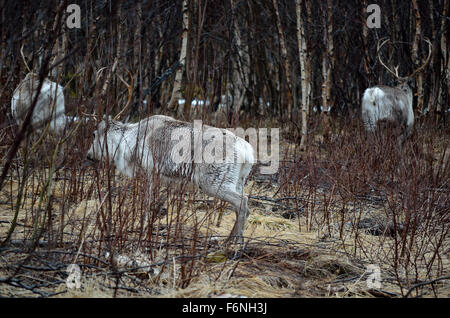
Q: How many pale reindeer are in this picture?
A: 3